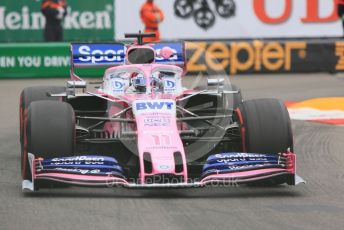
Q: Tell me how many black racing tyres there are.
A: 4